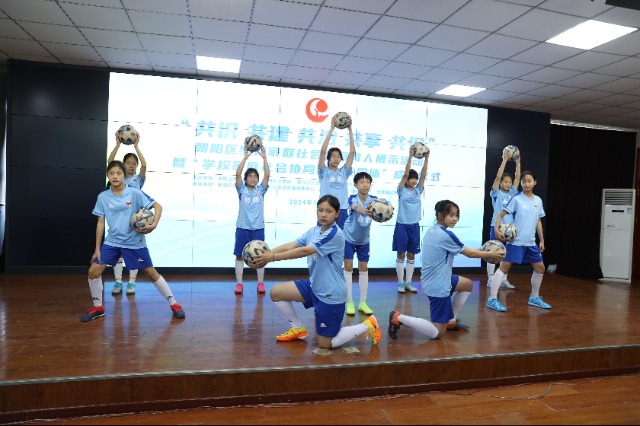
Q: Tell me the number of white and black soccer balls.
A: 10